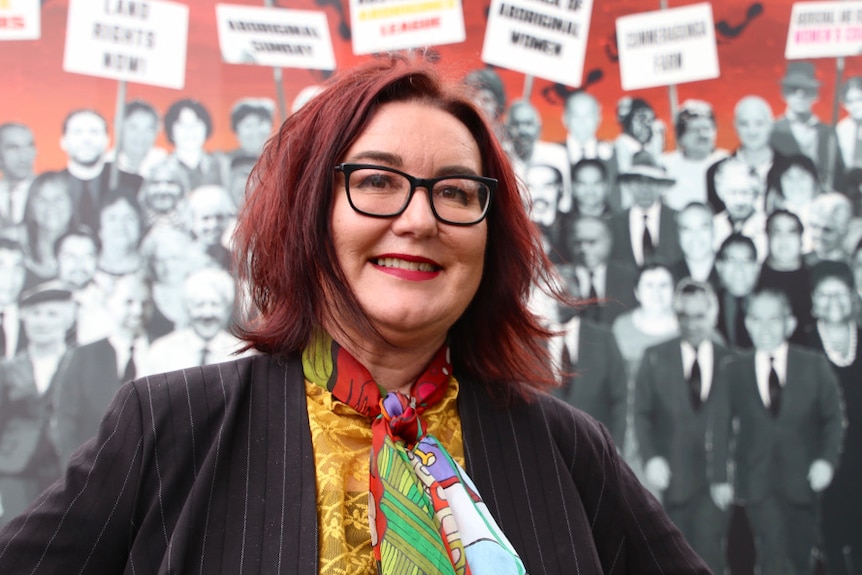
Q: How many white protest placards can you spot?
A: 7